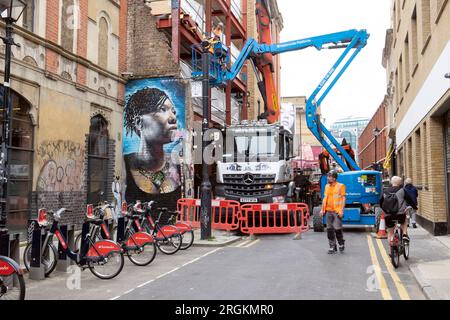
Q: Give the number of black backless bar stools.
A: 0